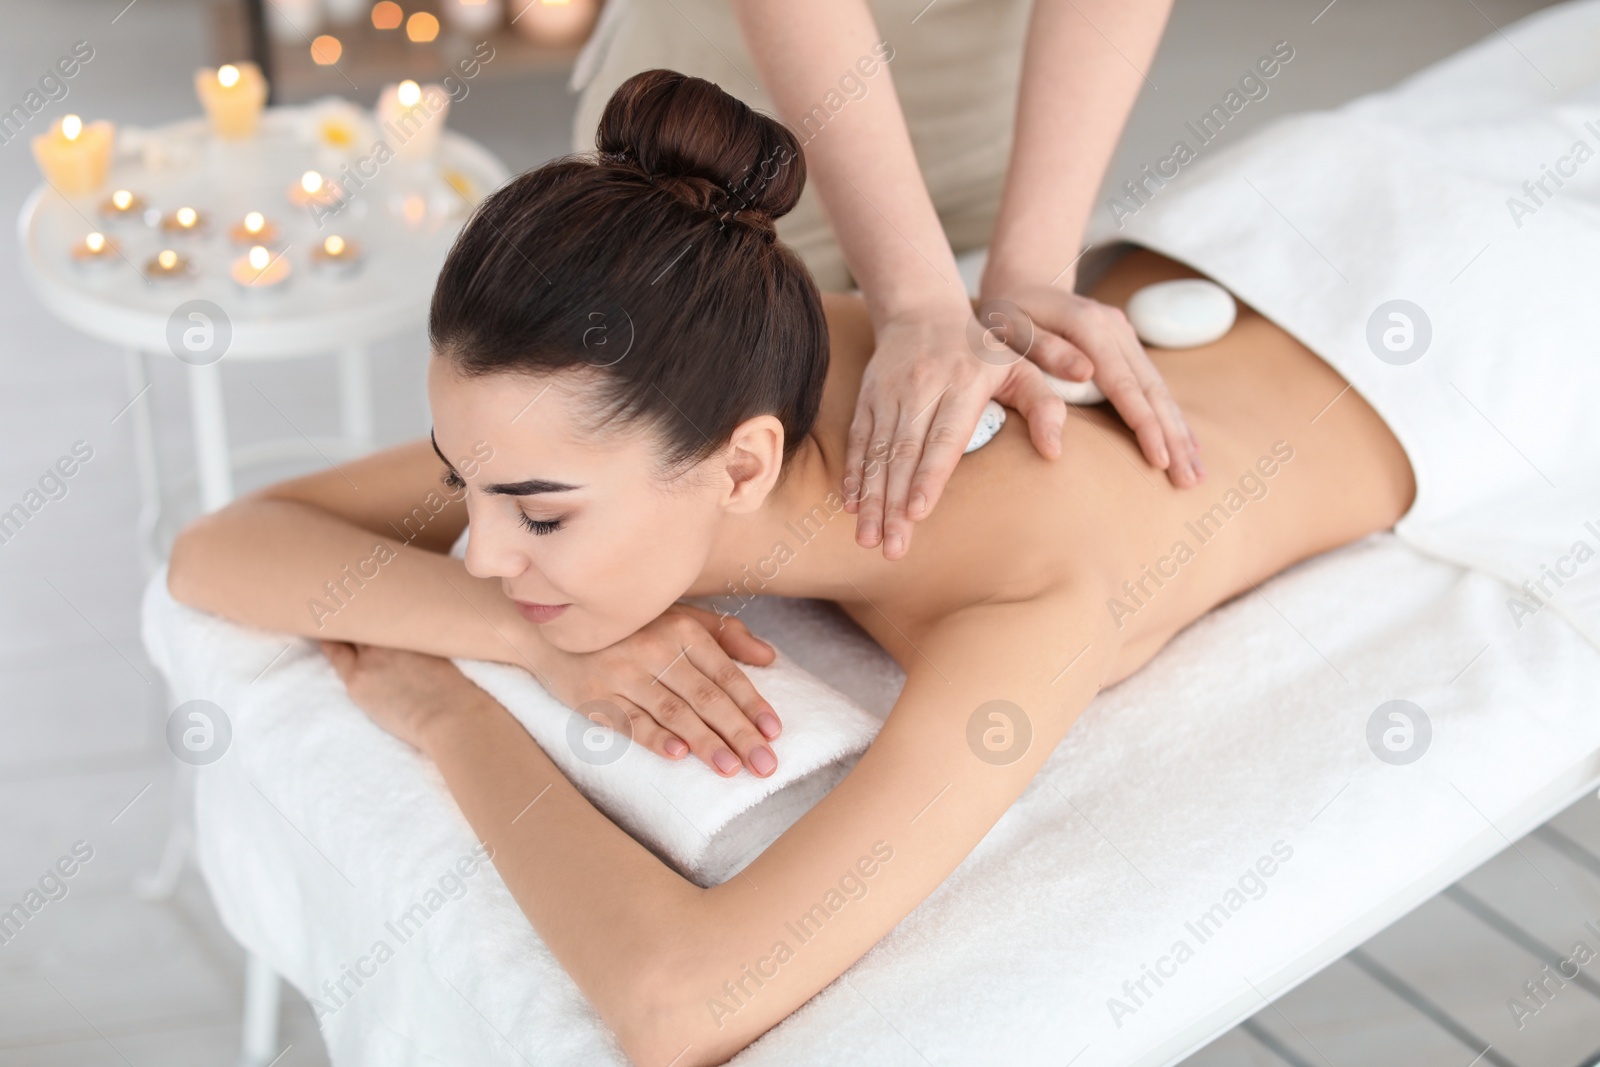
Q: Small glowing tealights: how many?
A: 8